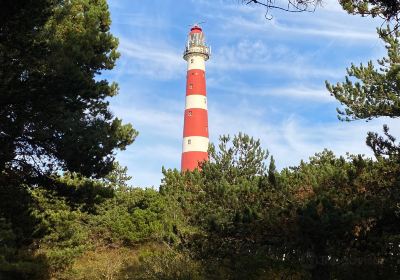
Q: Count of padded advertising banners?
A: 0